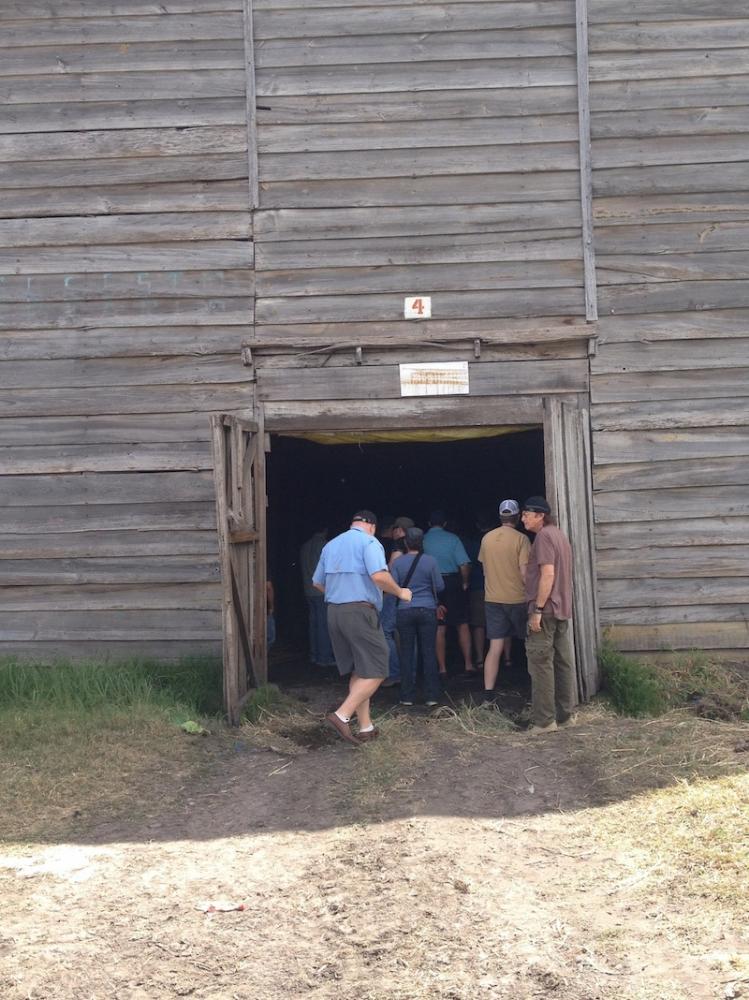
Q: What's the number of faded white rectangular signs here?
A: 1